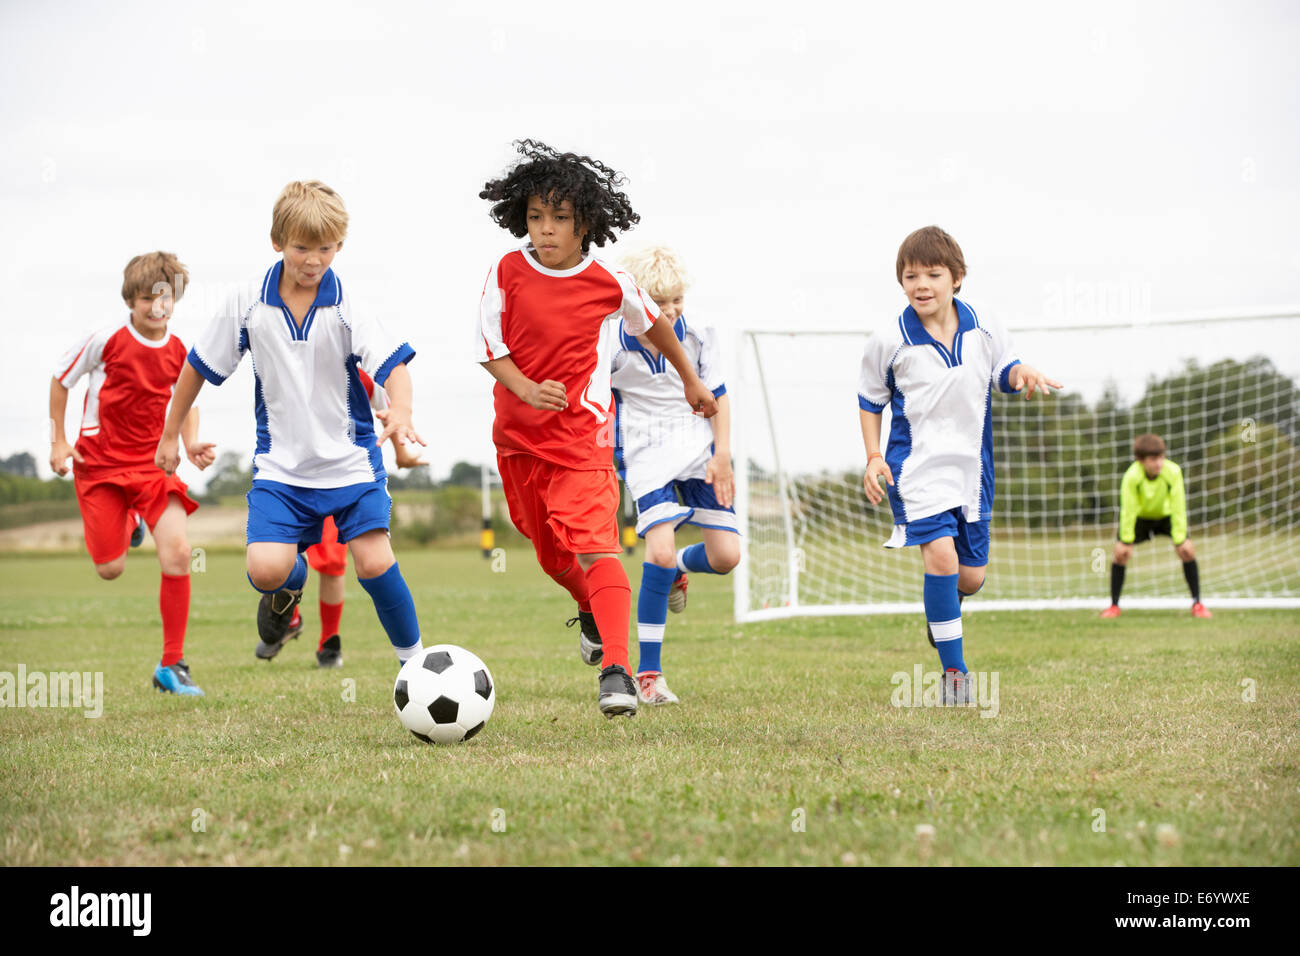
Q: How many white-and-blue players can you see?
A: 3